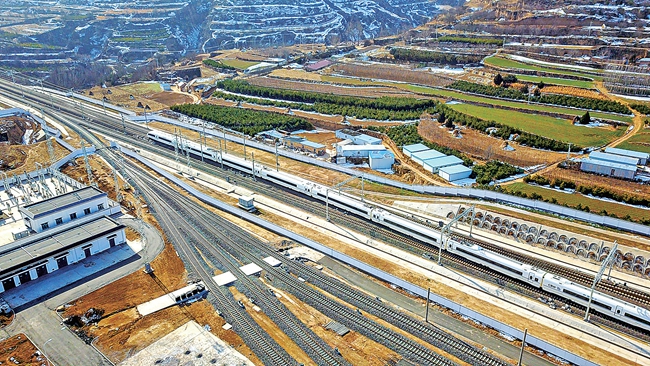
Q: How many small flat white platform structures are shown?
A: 3